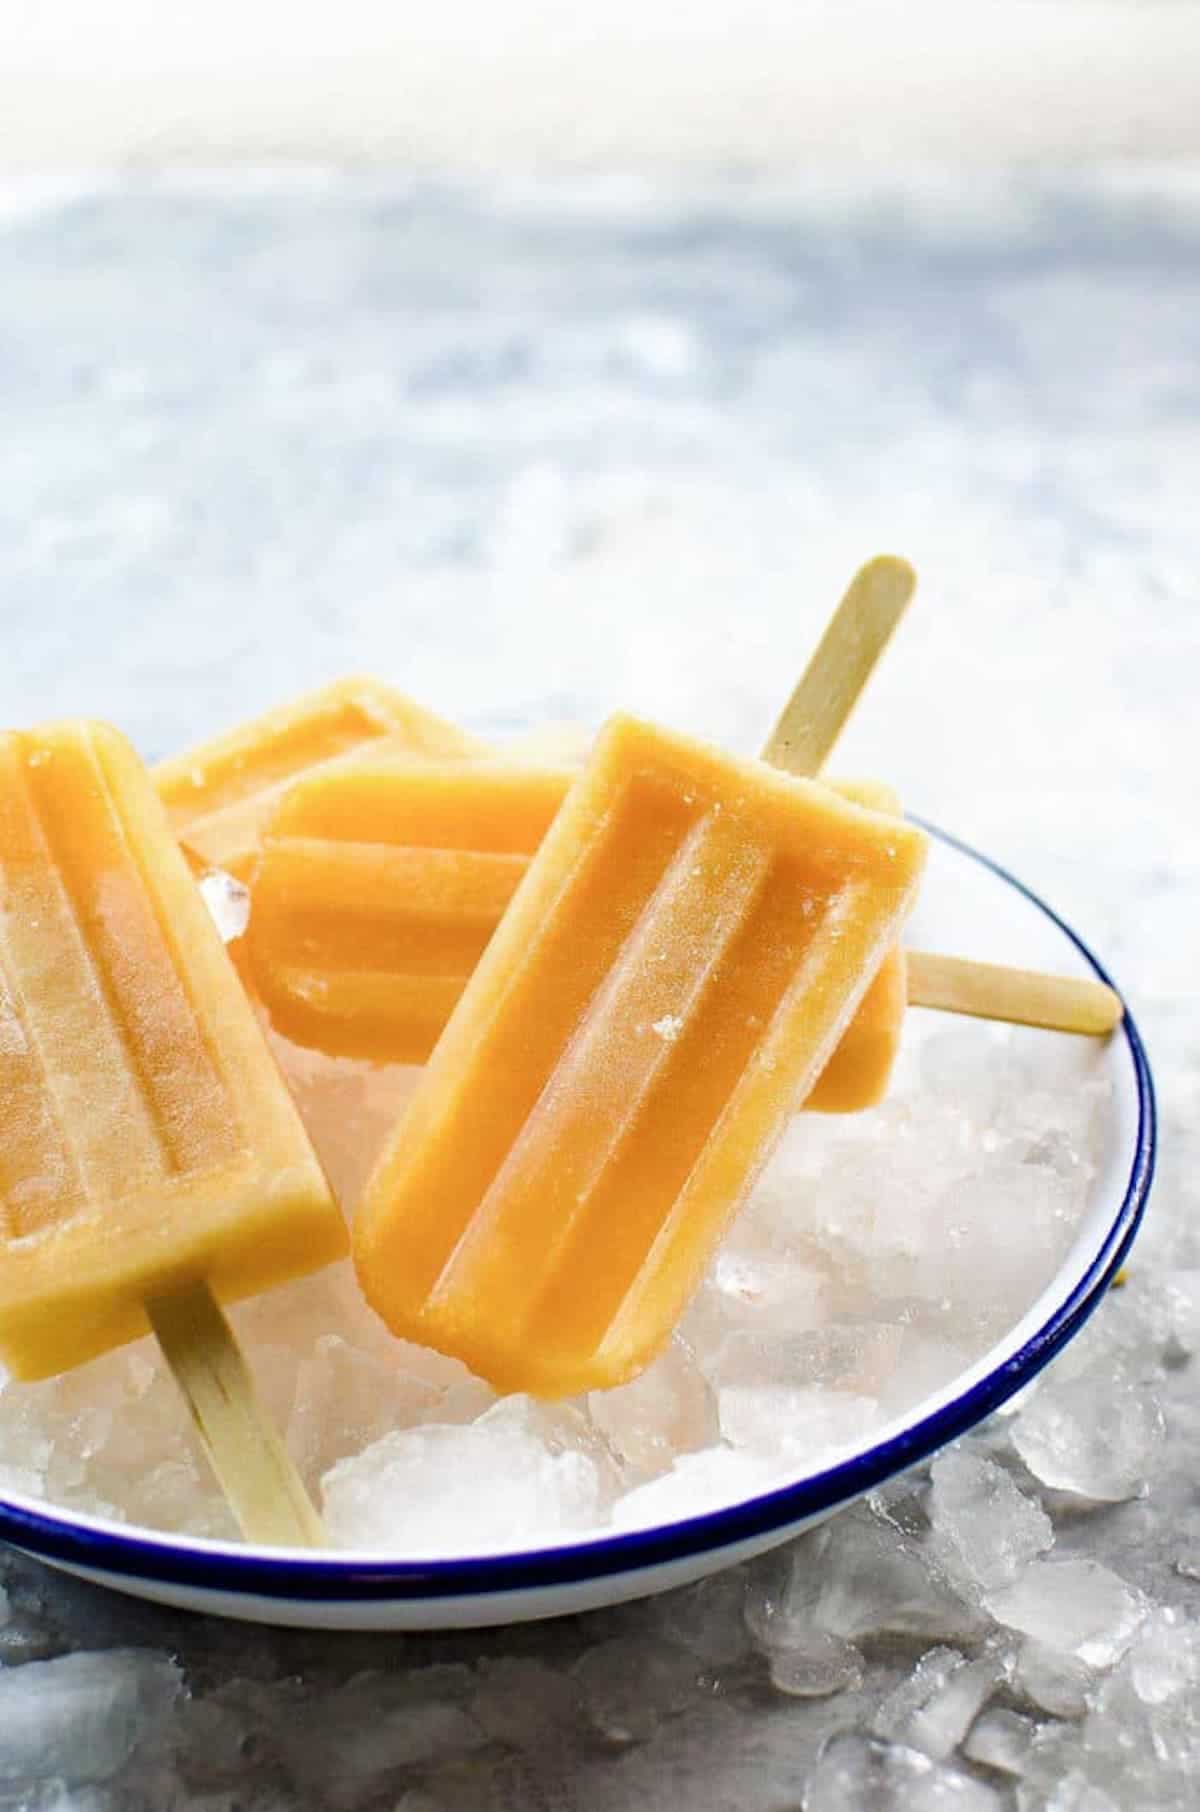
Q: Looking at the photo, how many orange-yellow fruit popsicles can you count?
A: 4